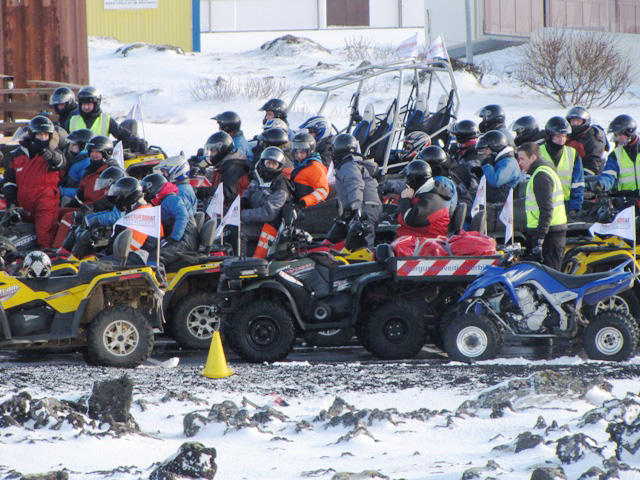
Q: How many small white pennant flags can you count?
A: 11